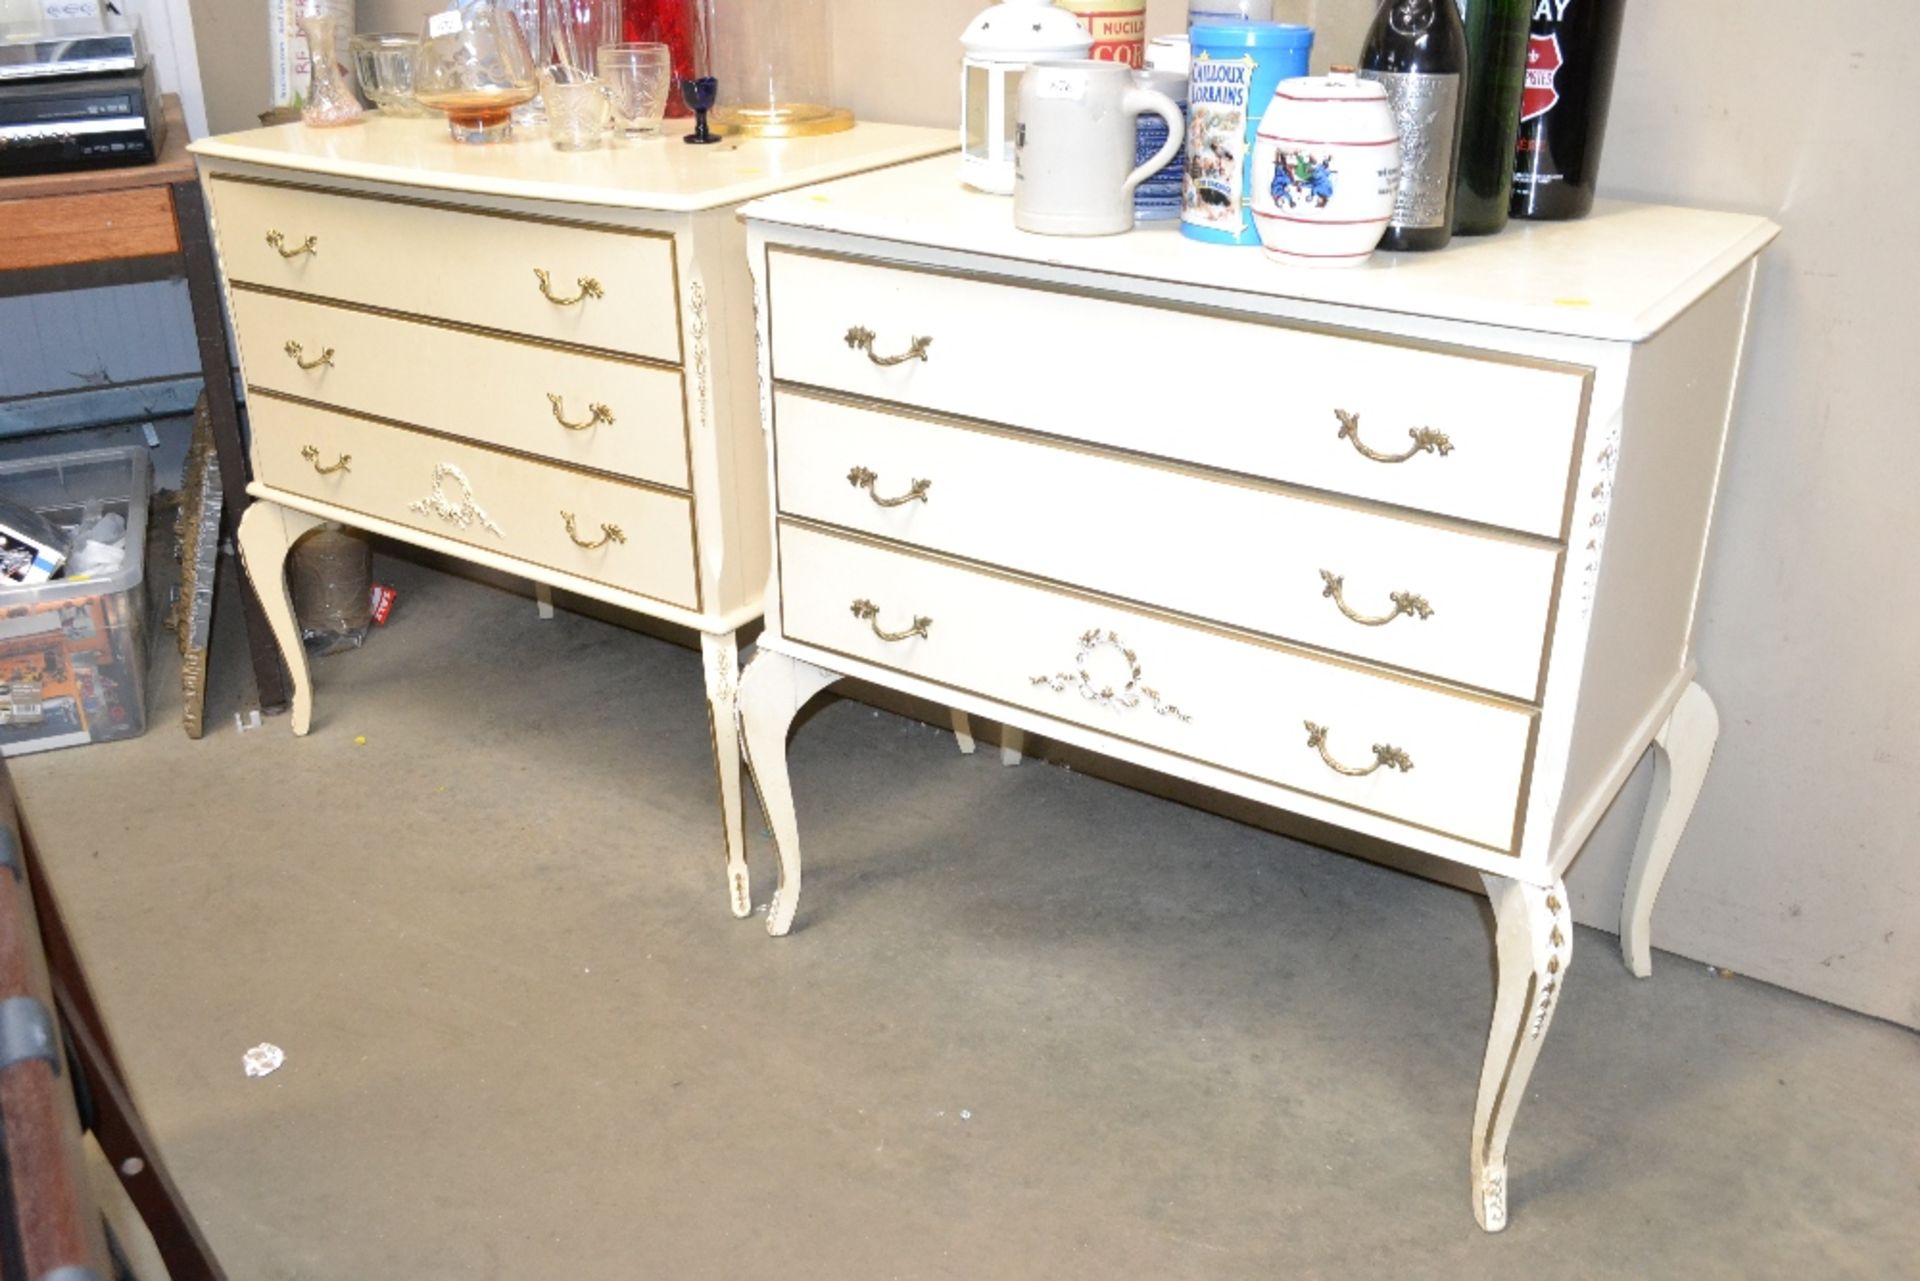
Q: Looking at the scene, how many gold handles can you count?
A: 12